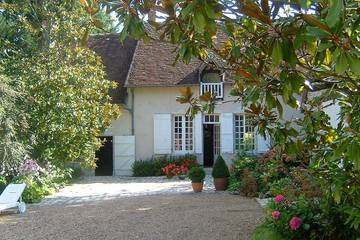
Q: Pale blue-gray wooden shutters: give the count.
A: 4